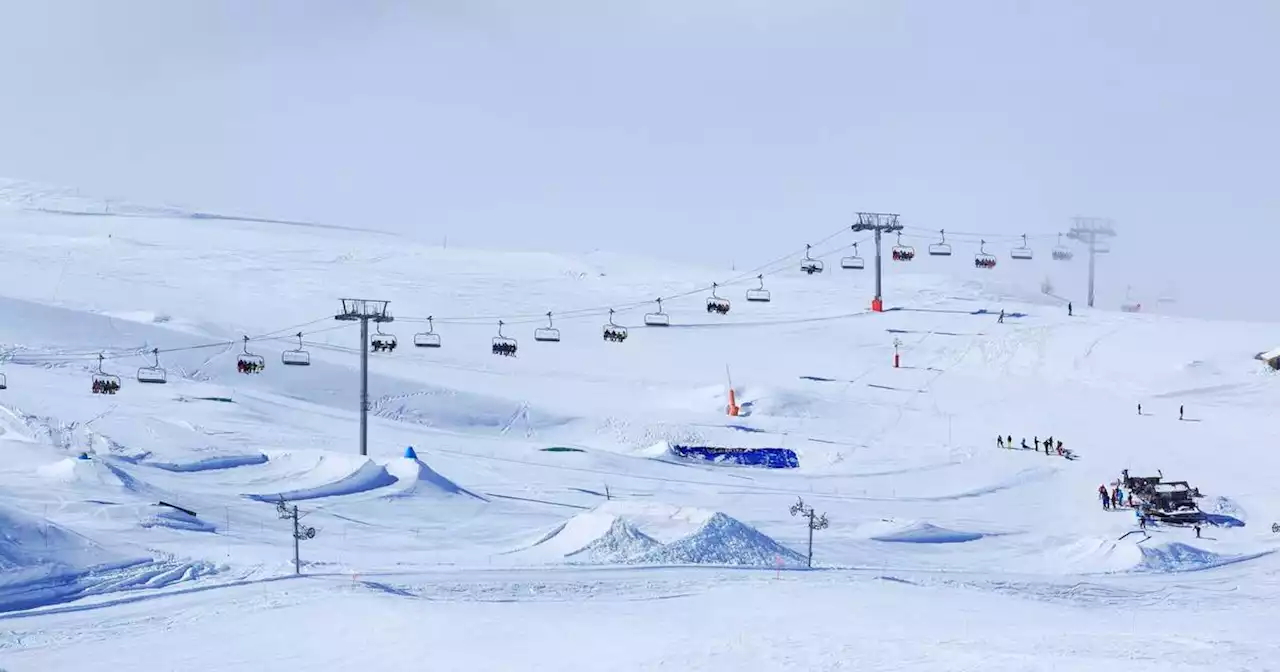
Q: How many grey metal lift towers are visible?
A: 3